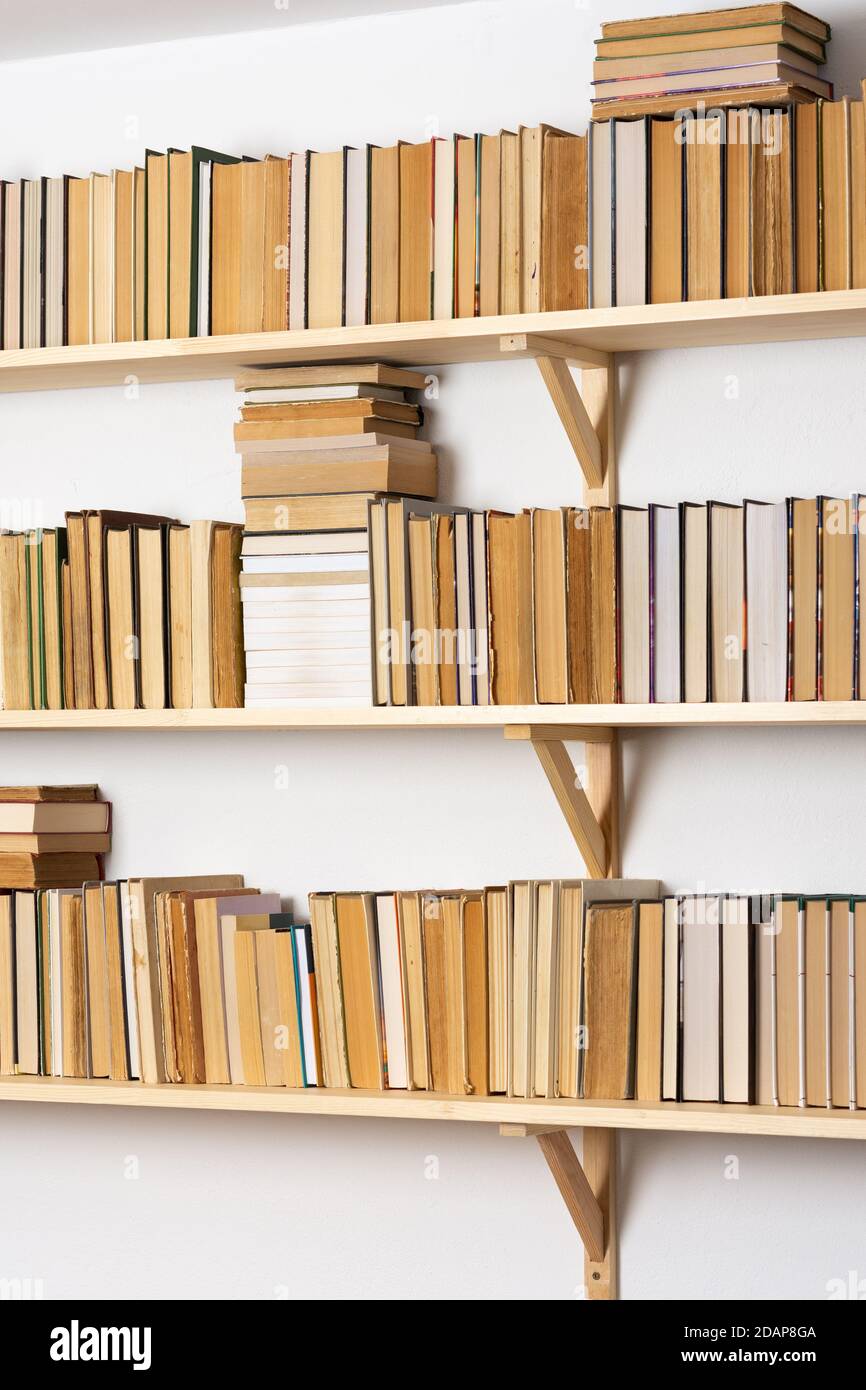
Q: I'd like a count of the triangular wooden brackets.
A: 3